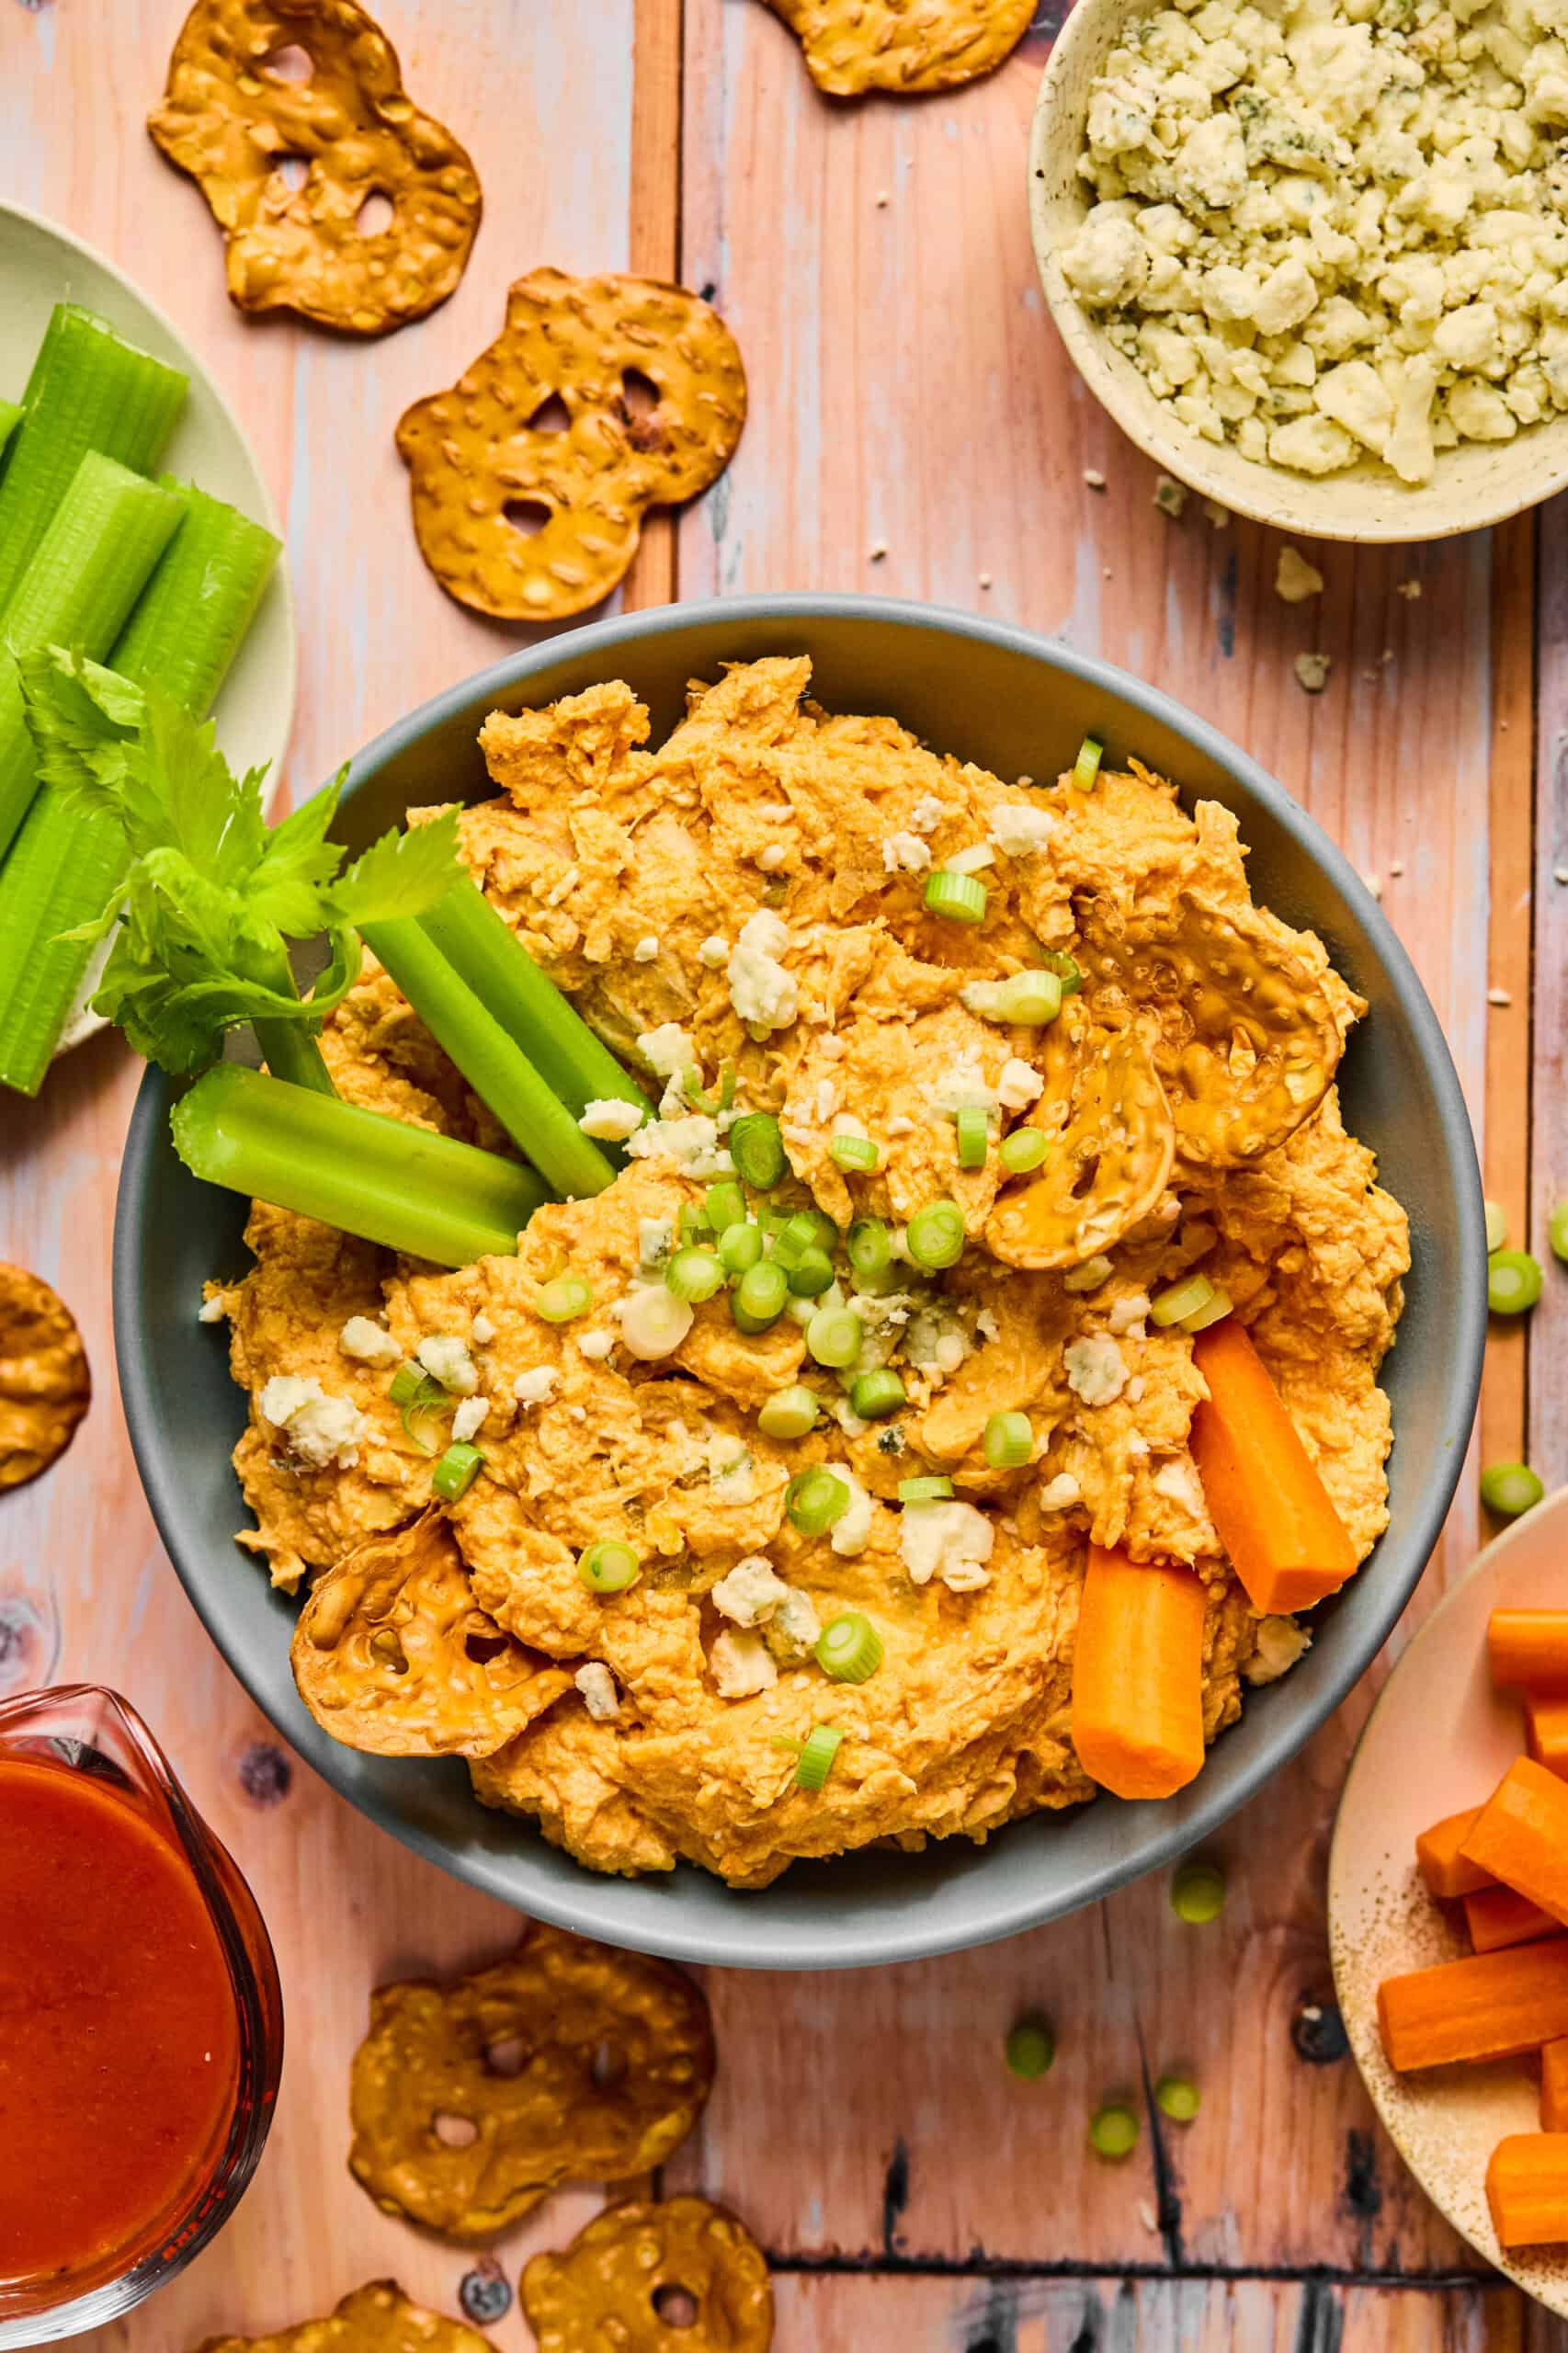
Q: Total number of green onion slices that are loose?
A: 8